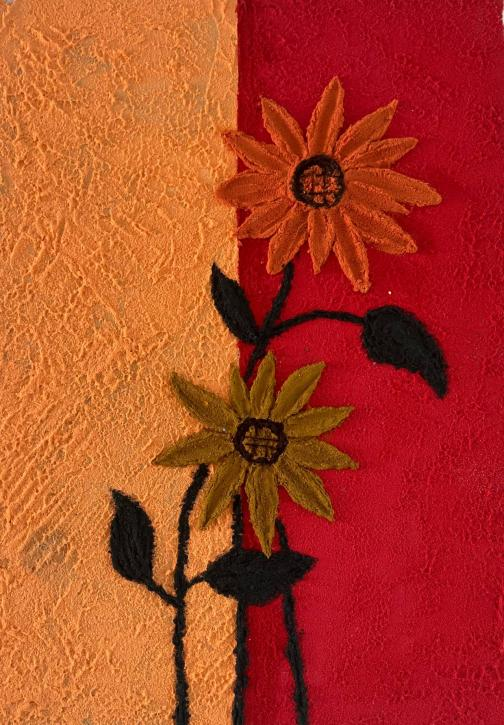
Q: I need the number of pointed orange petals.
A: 13